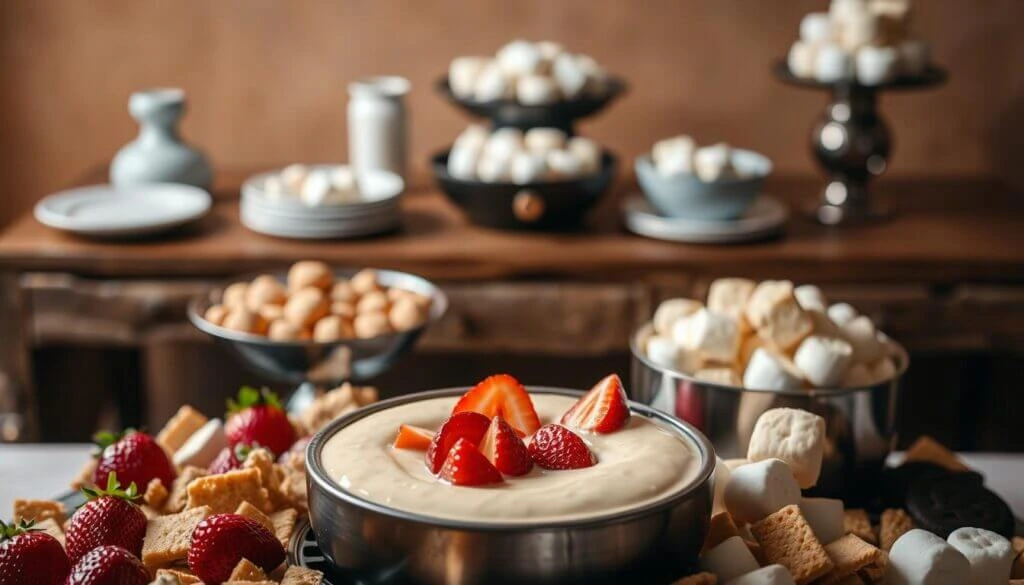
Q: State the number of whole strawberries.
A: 7